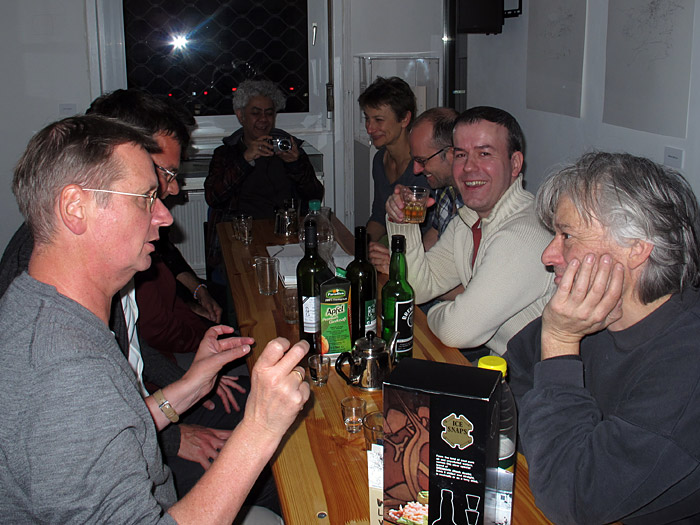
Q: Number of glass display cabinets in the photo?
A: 1